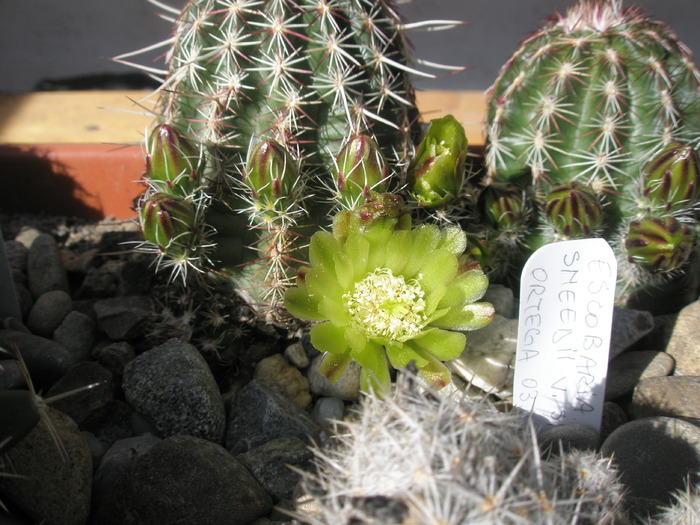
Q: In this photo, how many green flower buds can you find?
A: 9